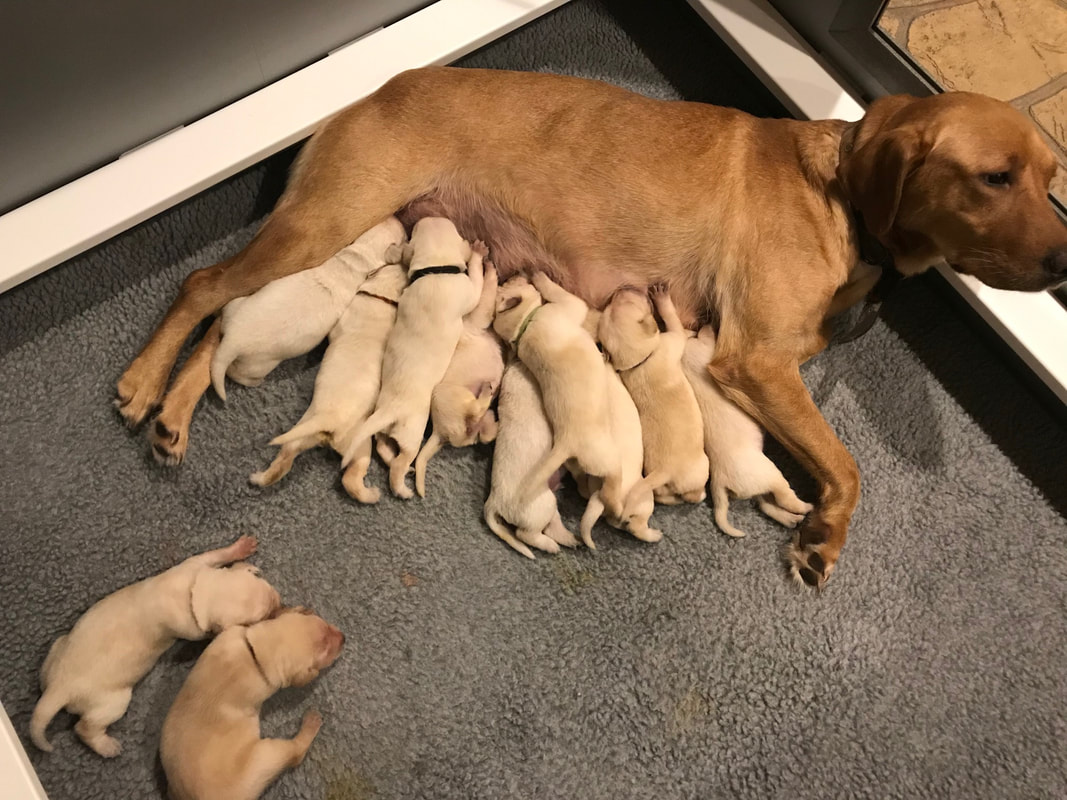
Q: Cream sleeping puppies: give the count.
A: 2